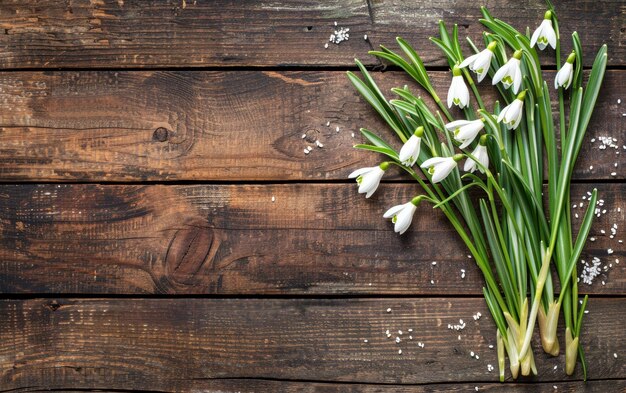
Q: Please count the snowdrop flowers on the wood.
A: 12